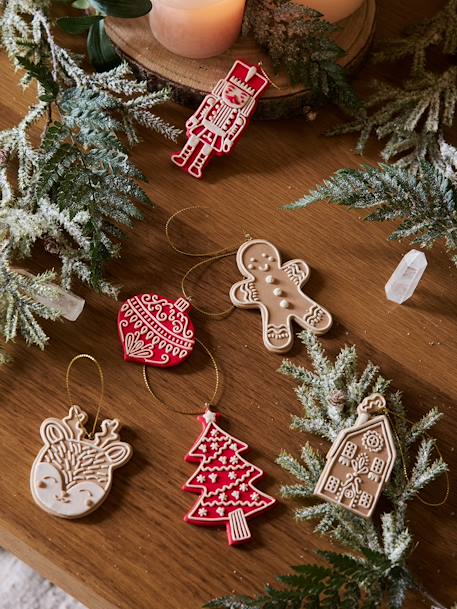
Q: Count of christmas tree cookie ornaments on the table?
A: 1